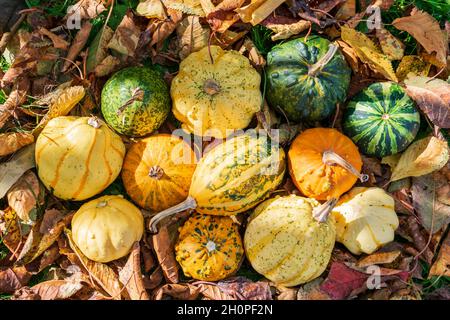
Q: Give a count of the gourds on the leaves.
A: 12